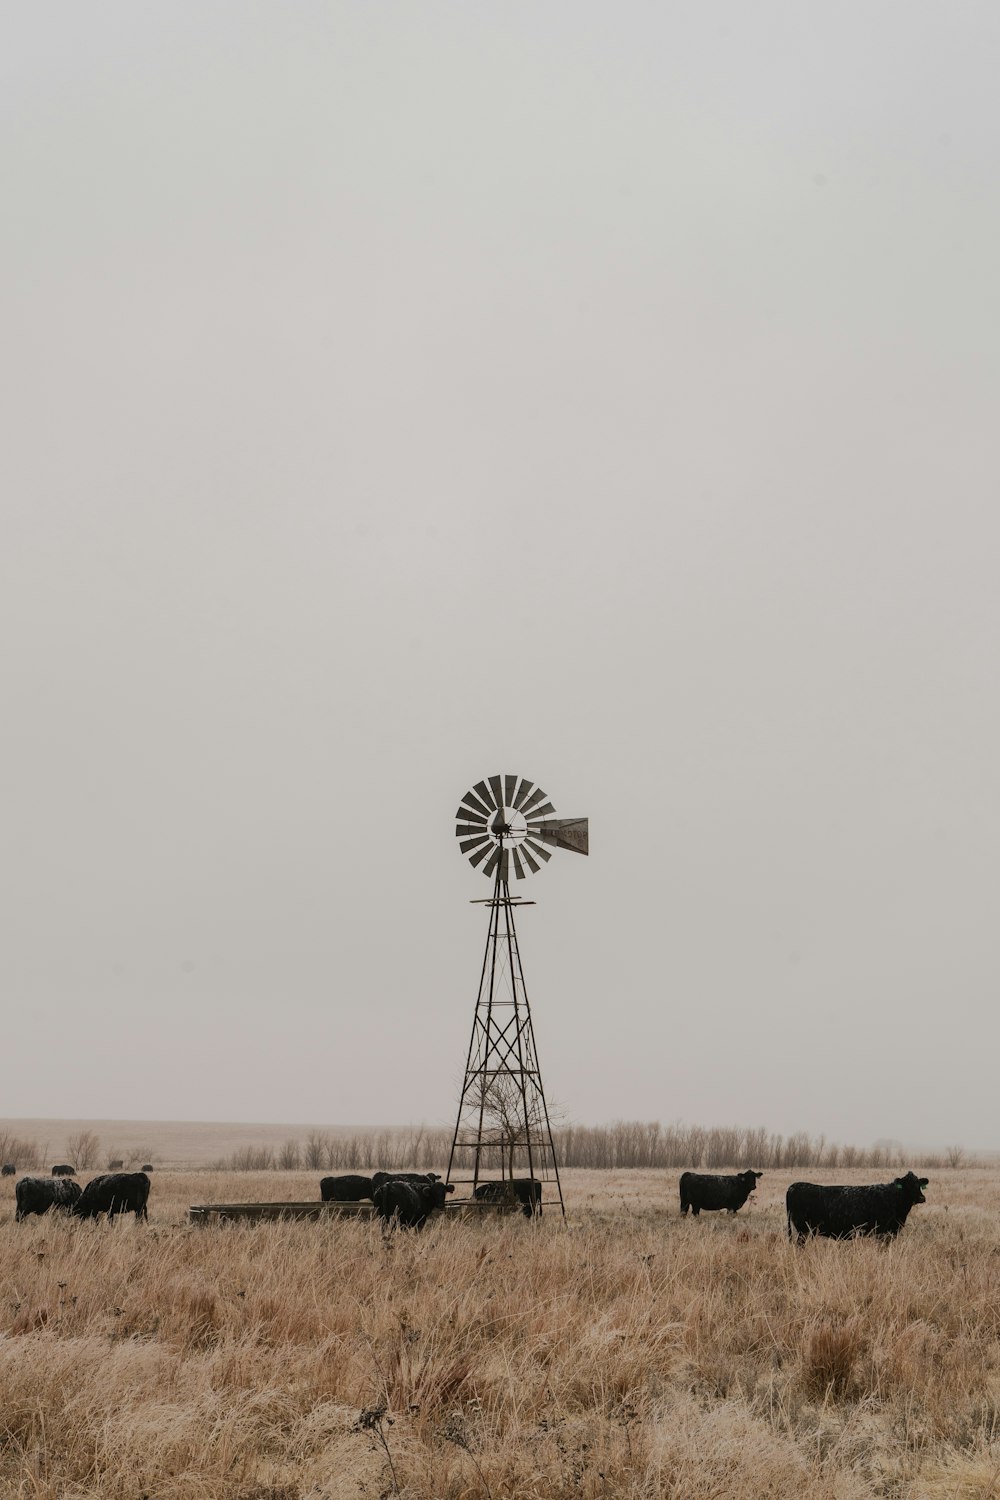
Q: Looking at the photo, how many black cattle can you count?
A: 12